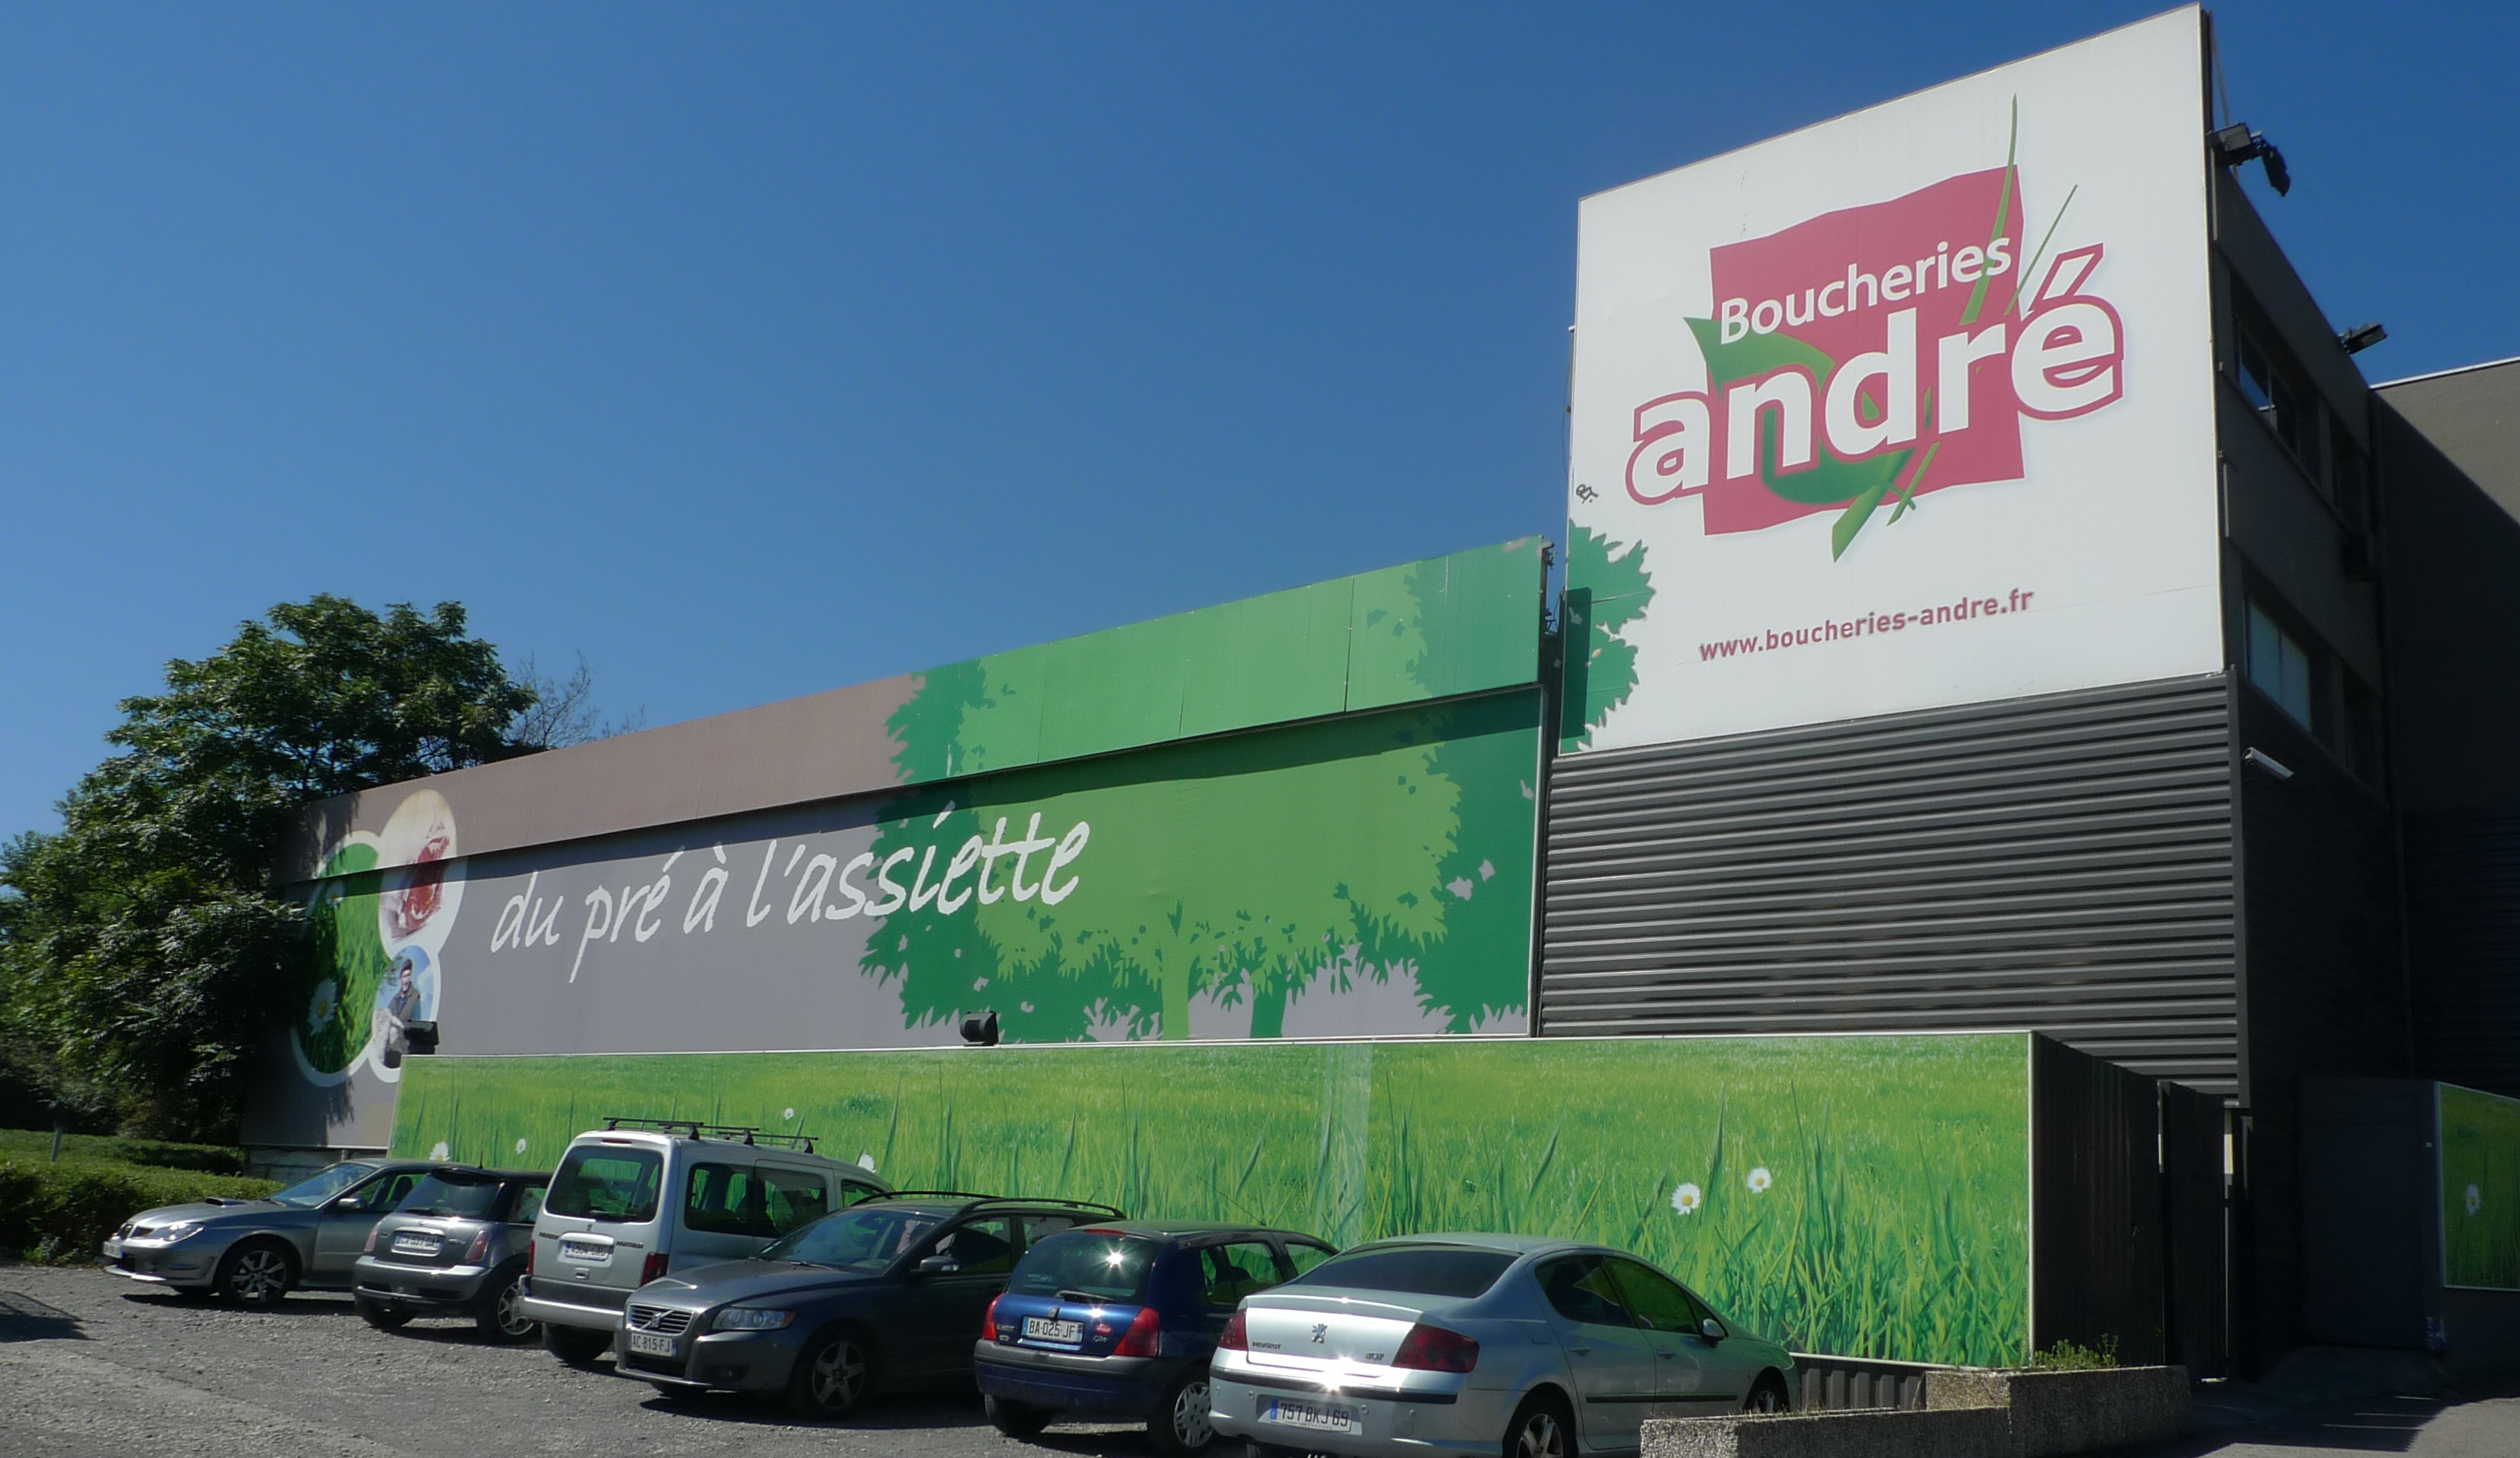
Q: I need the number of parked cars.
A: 6